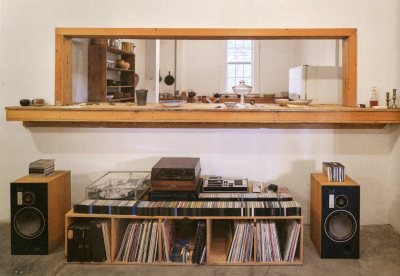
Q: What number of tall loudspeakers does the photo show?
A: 2